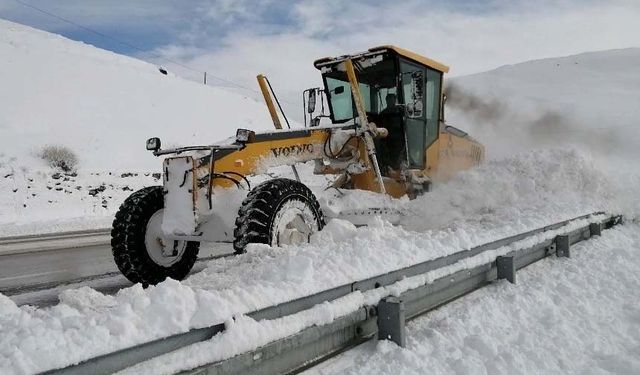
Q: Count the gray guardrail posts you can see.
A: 4